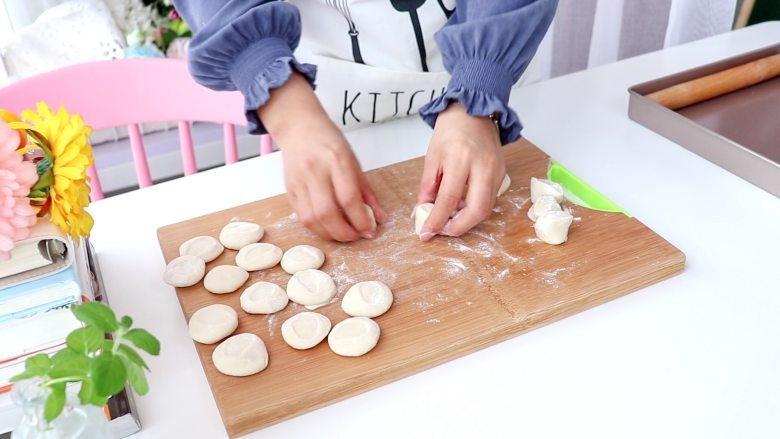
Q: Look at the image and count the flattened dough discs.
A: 13